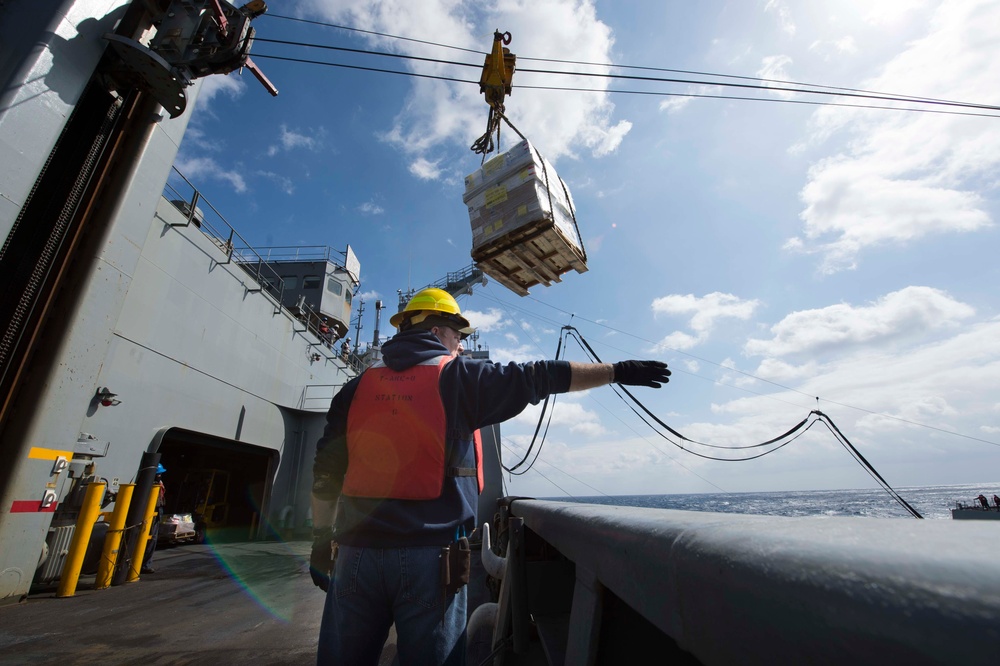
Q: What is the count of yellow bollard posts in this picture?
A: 3